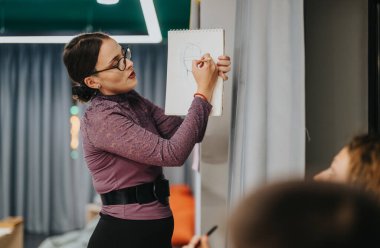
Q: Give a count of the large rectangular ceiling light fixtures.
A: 1